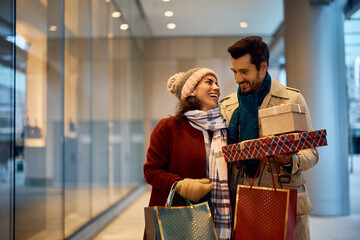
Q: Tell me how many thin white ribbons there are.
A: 2